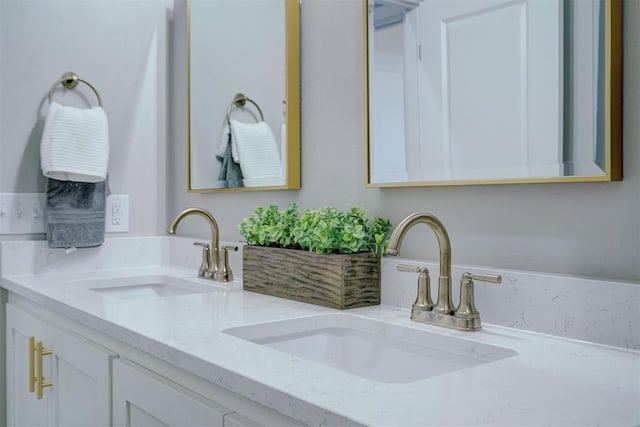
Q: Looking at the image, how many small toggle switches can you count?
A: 3